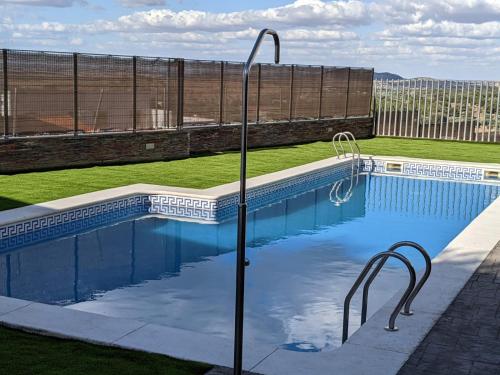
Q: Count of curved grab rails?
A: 4